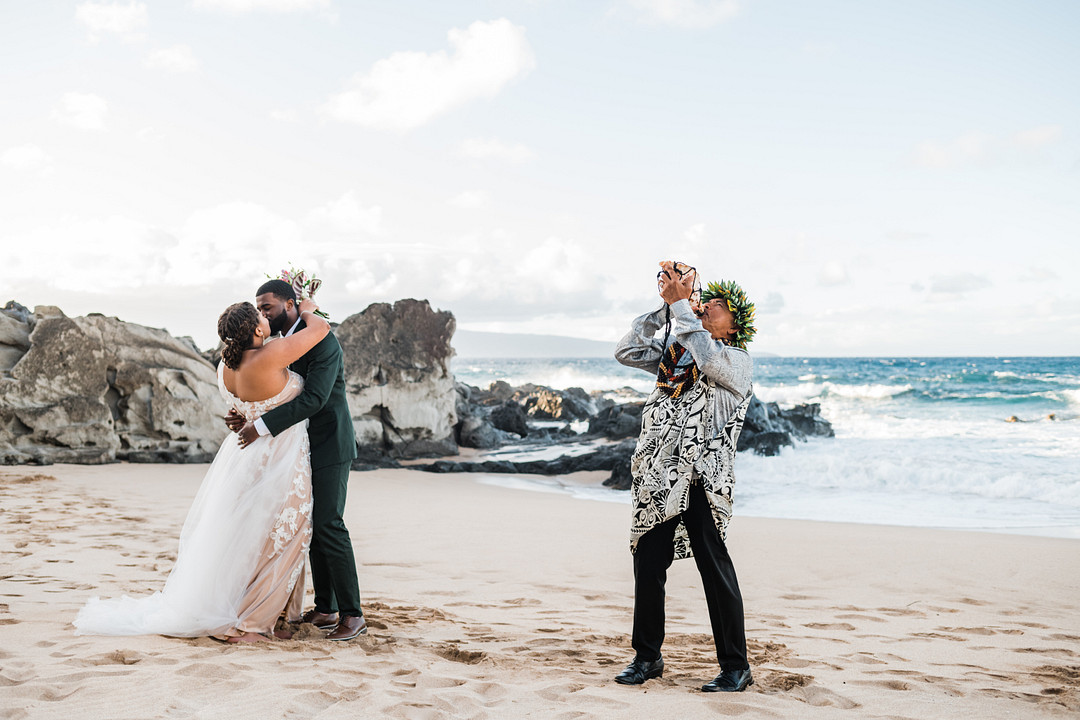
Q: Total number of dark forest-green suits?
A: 1